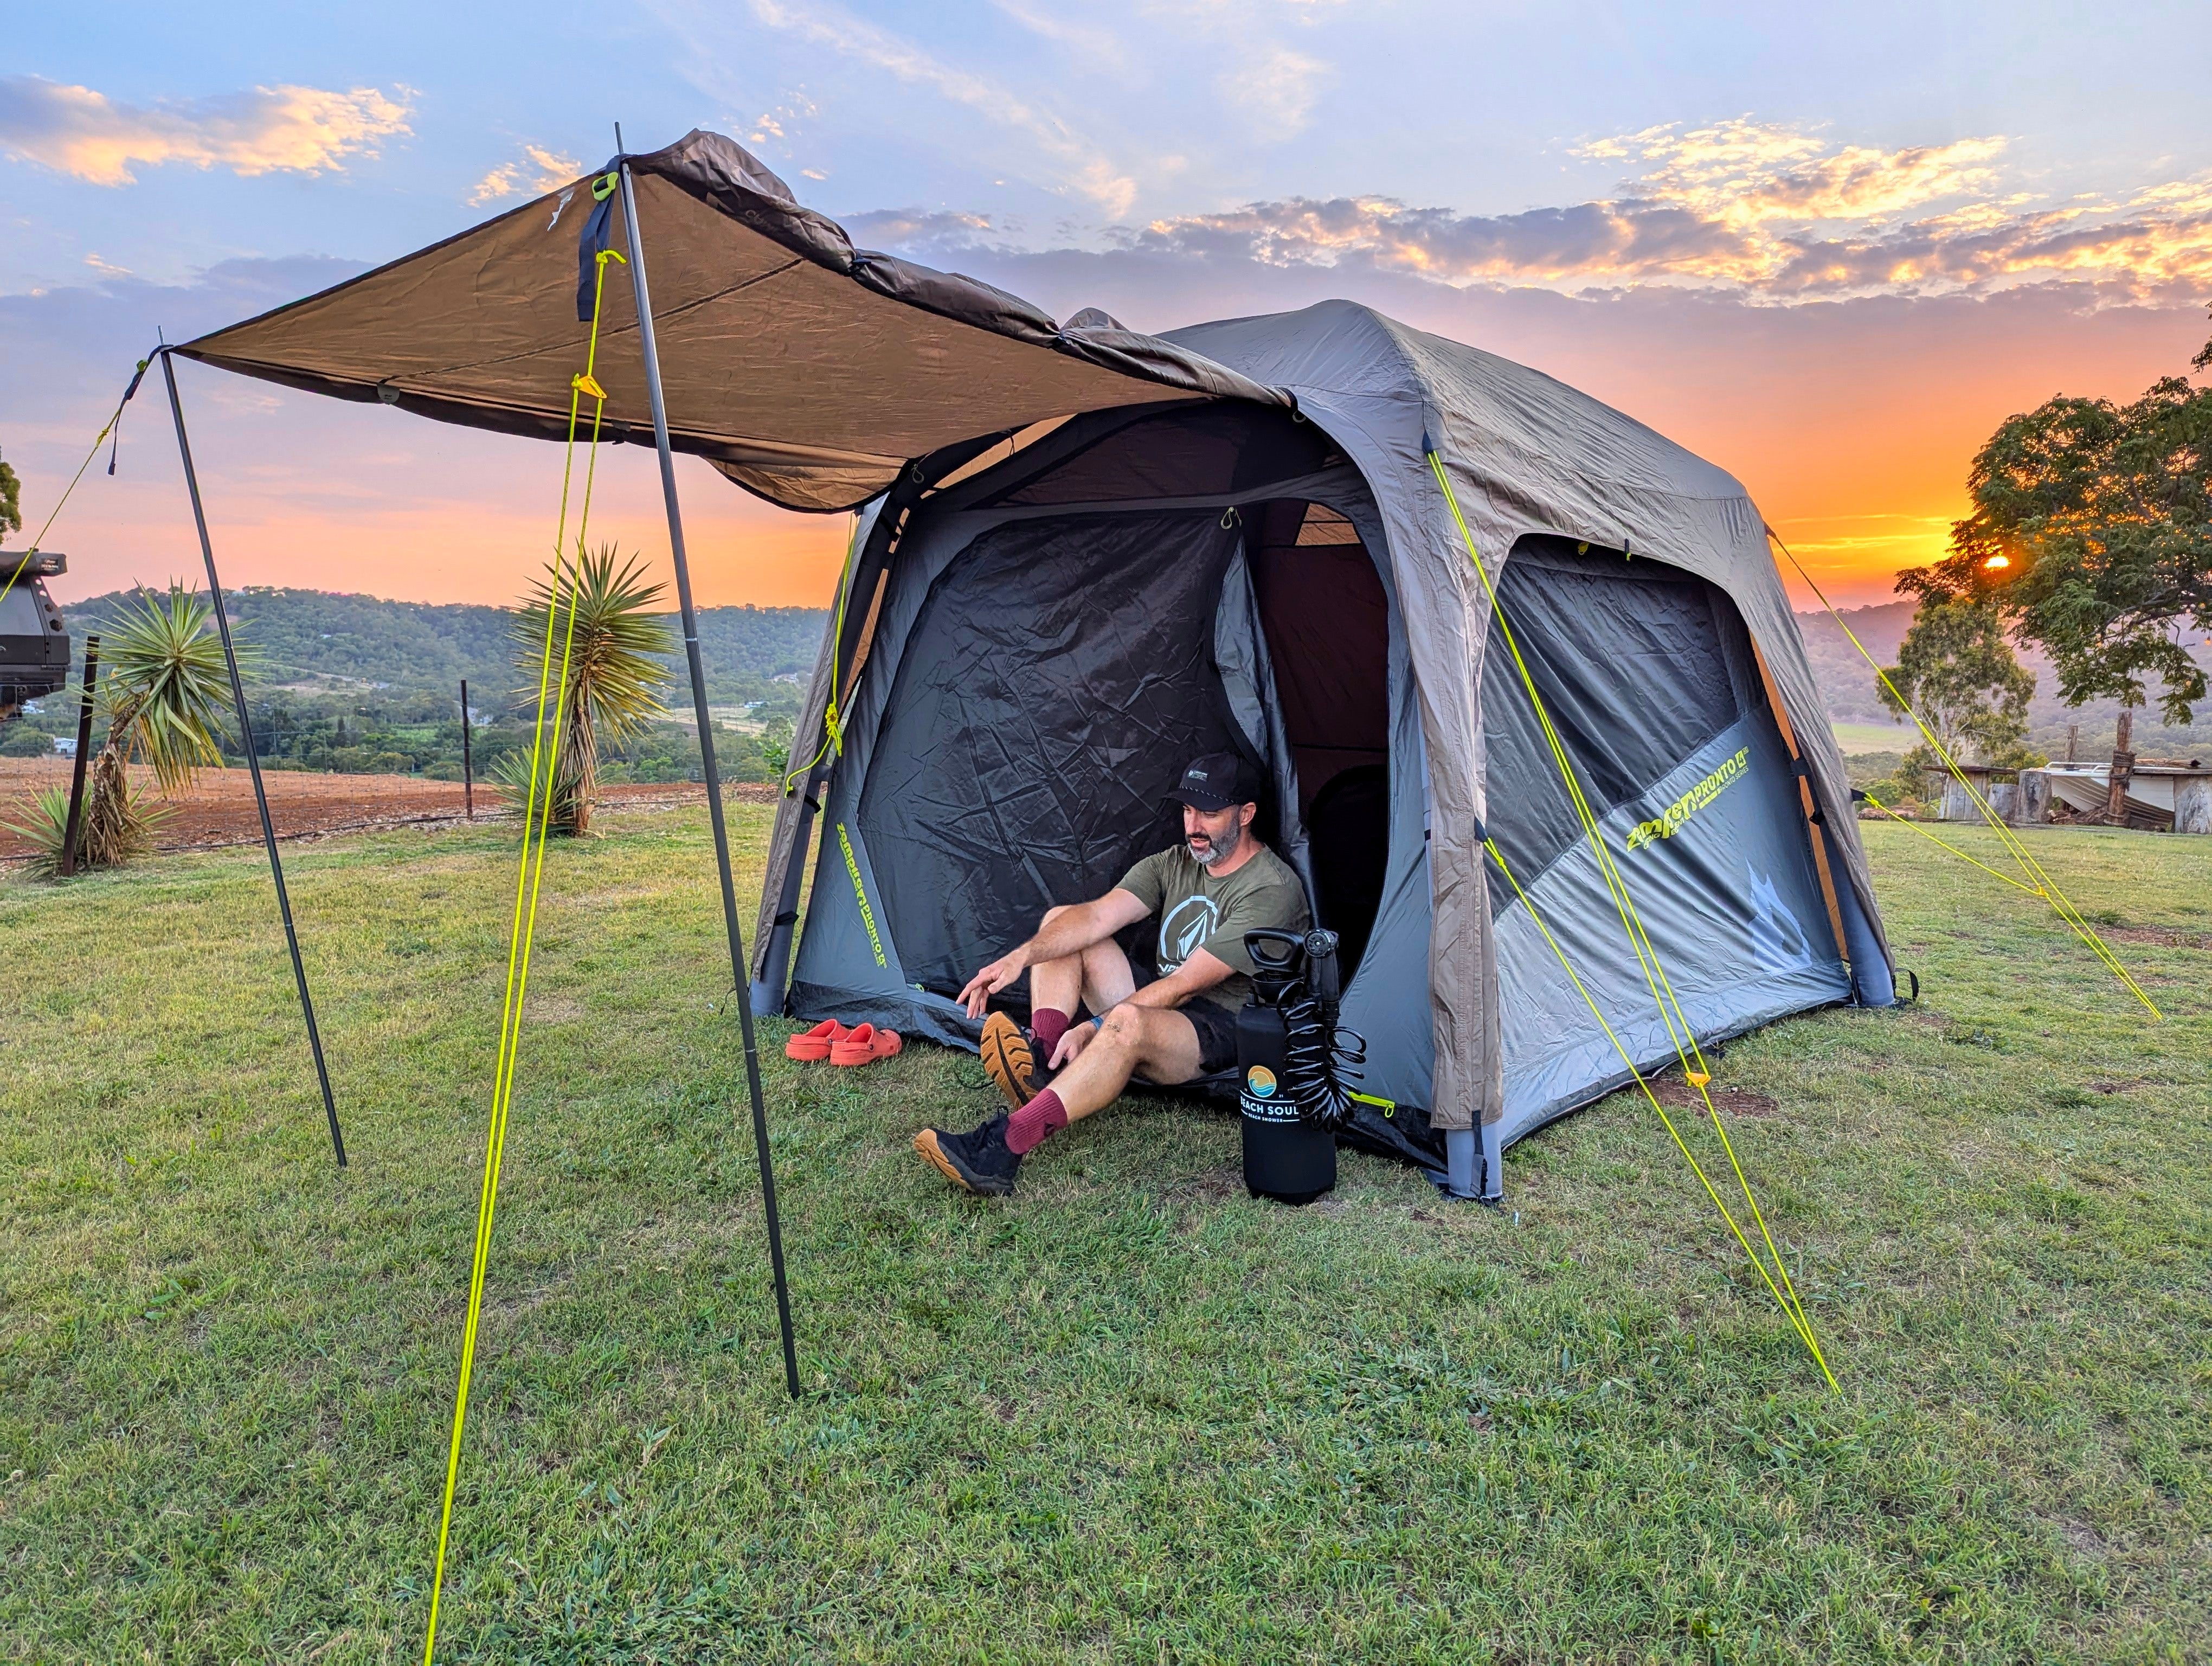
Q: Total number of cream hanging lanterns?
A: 0